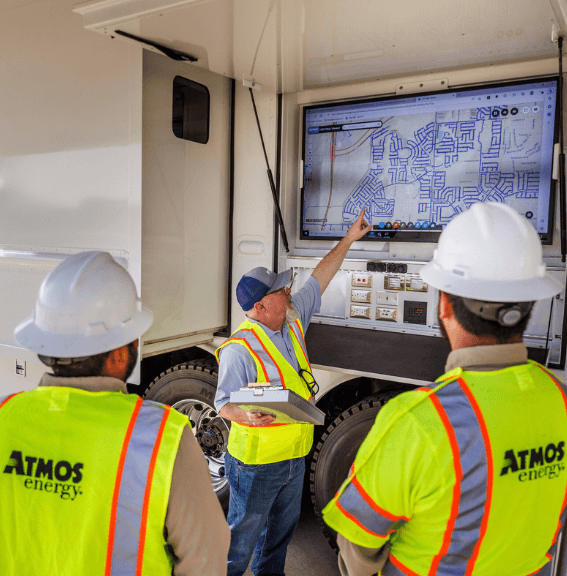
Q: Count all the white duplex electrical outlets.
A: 2